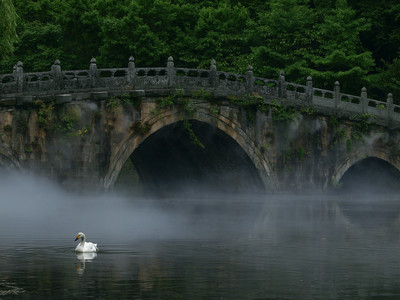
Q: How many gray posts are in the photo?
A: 12